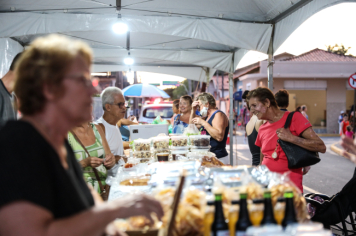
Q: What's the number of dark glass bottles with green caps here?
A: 4